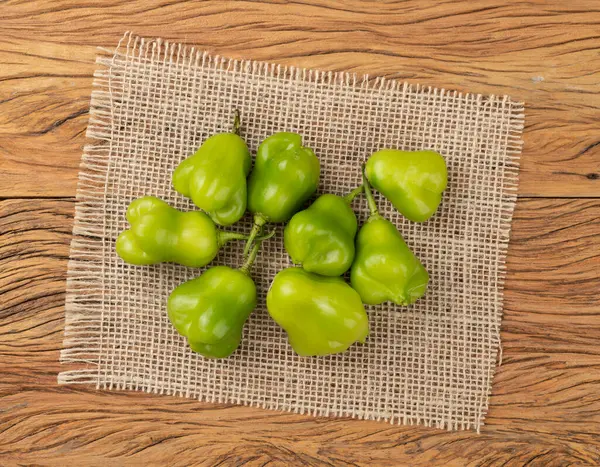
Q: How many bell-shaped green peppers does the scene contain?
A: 8